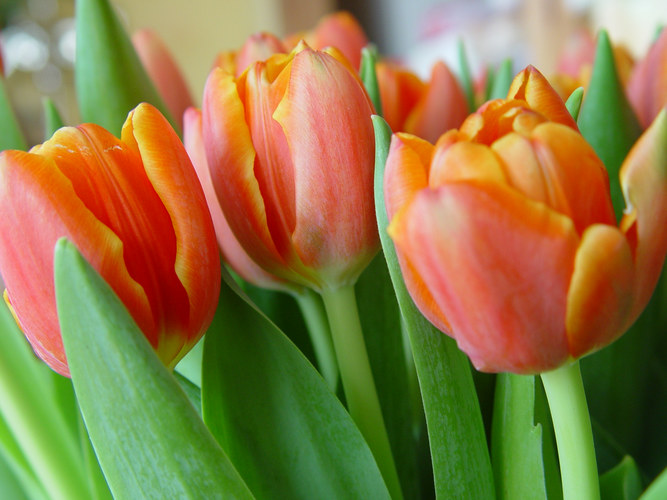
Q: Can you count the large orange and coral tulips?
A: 3